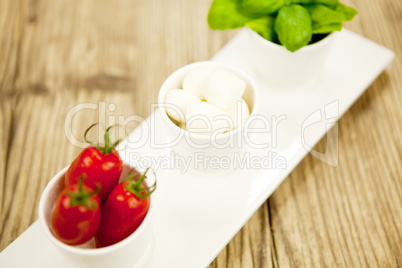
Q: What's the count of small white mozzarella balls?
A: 5